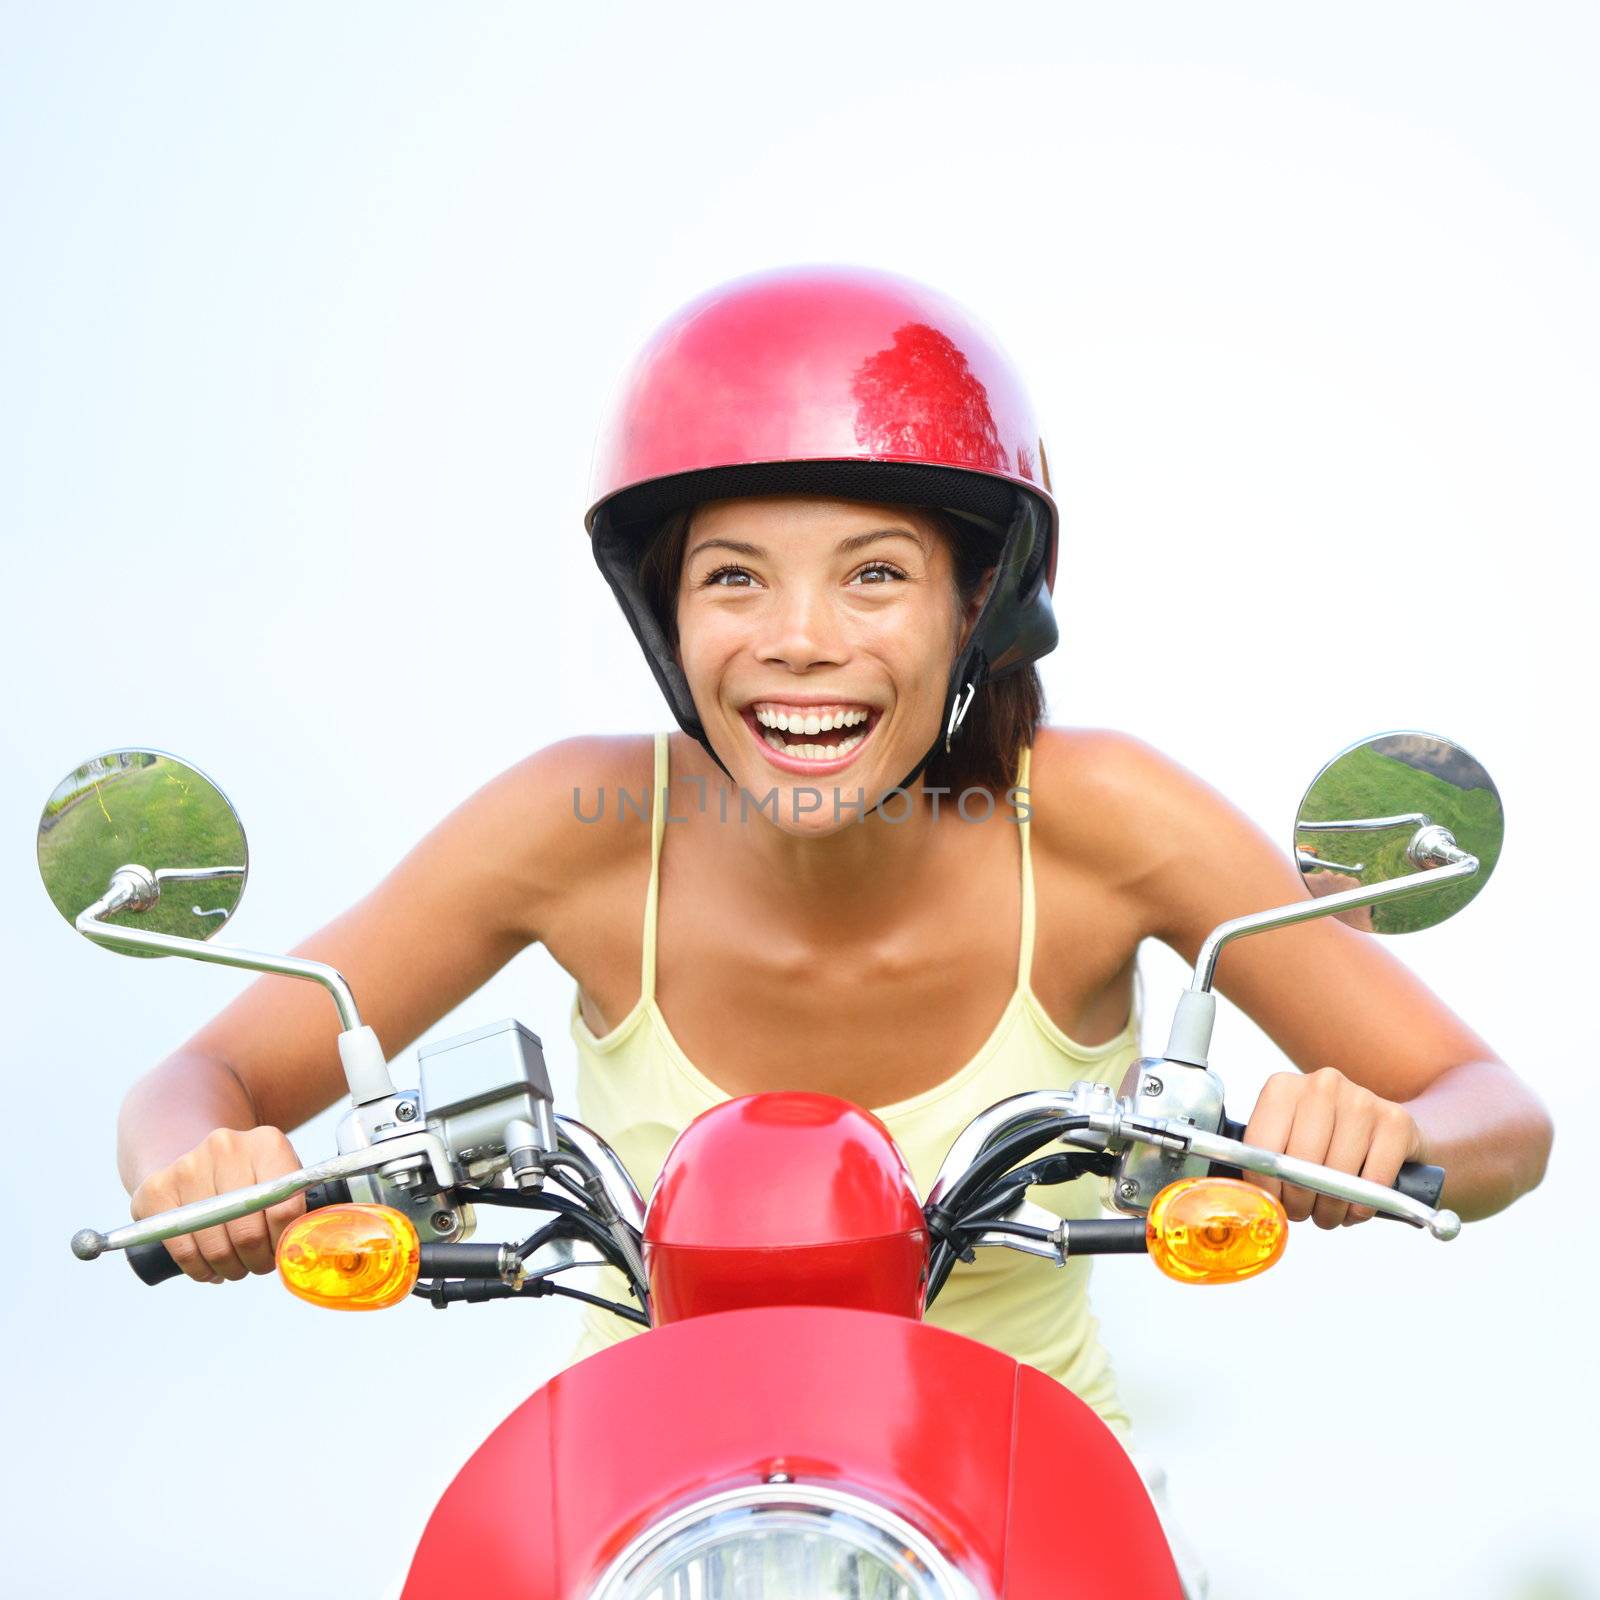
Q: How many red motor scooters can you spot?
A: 1